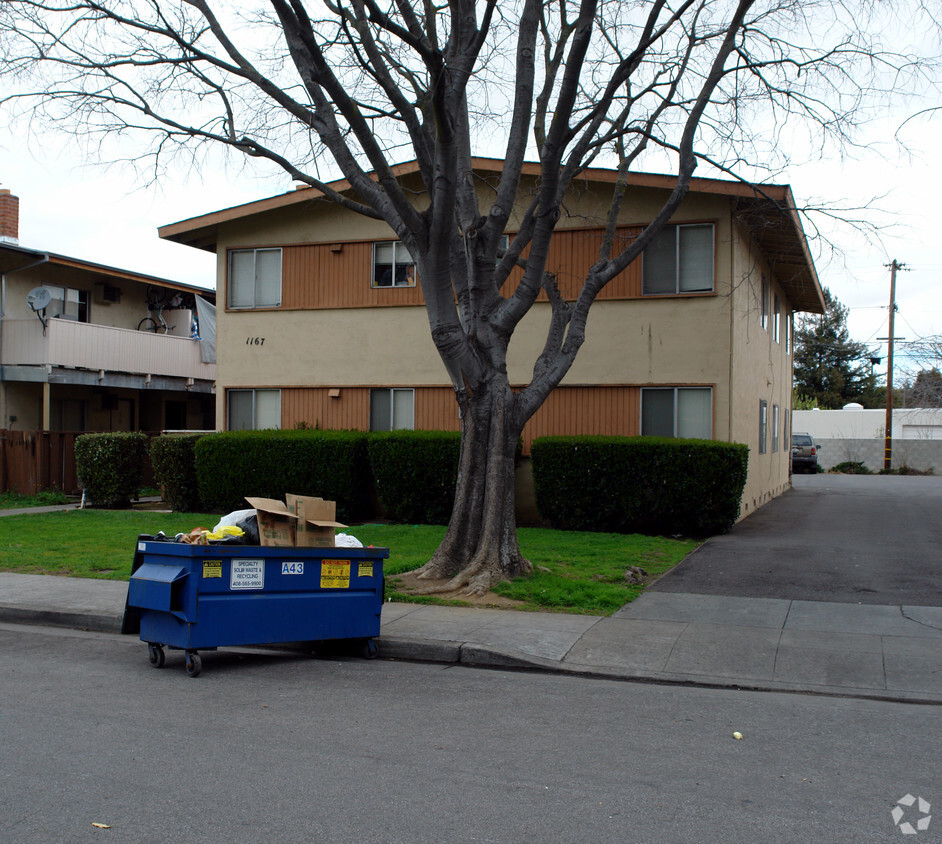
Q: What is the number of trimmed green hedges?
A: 5